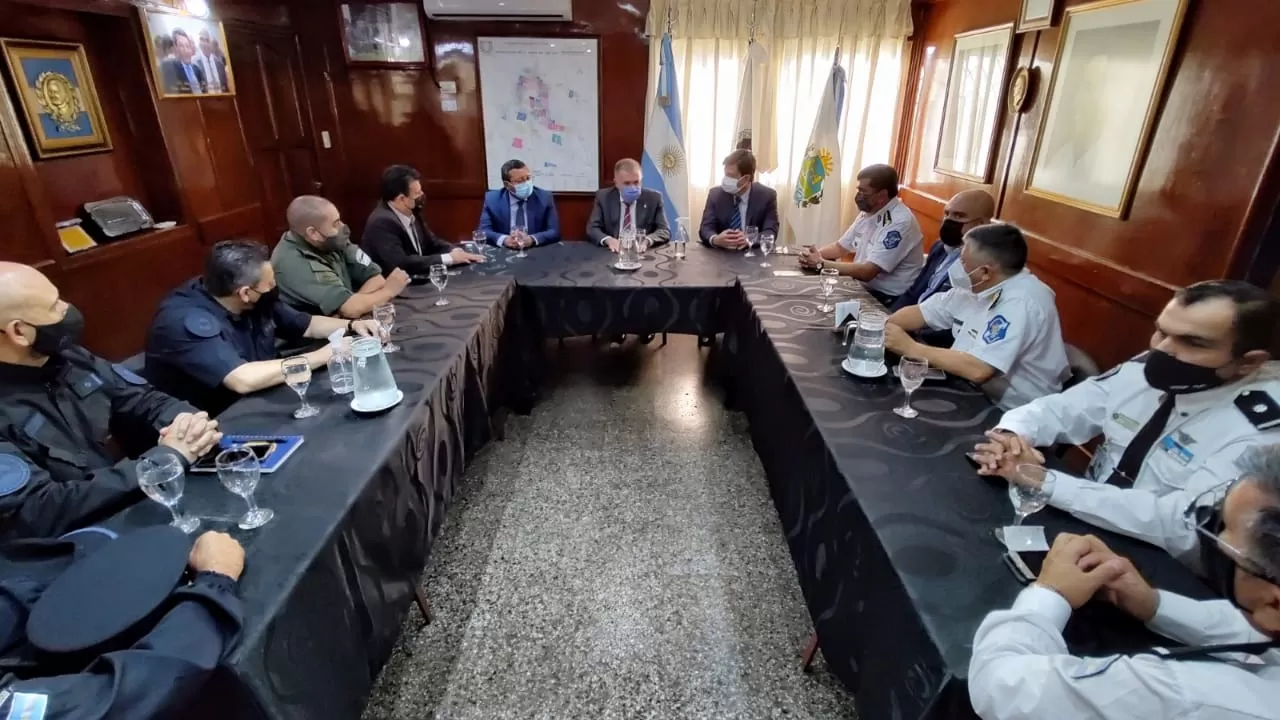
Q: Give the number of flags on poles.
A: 3